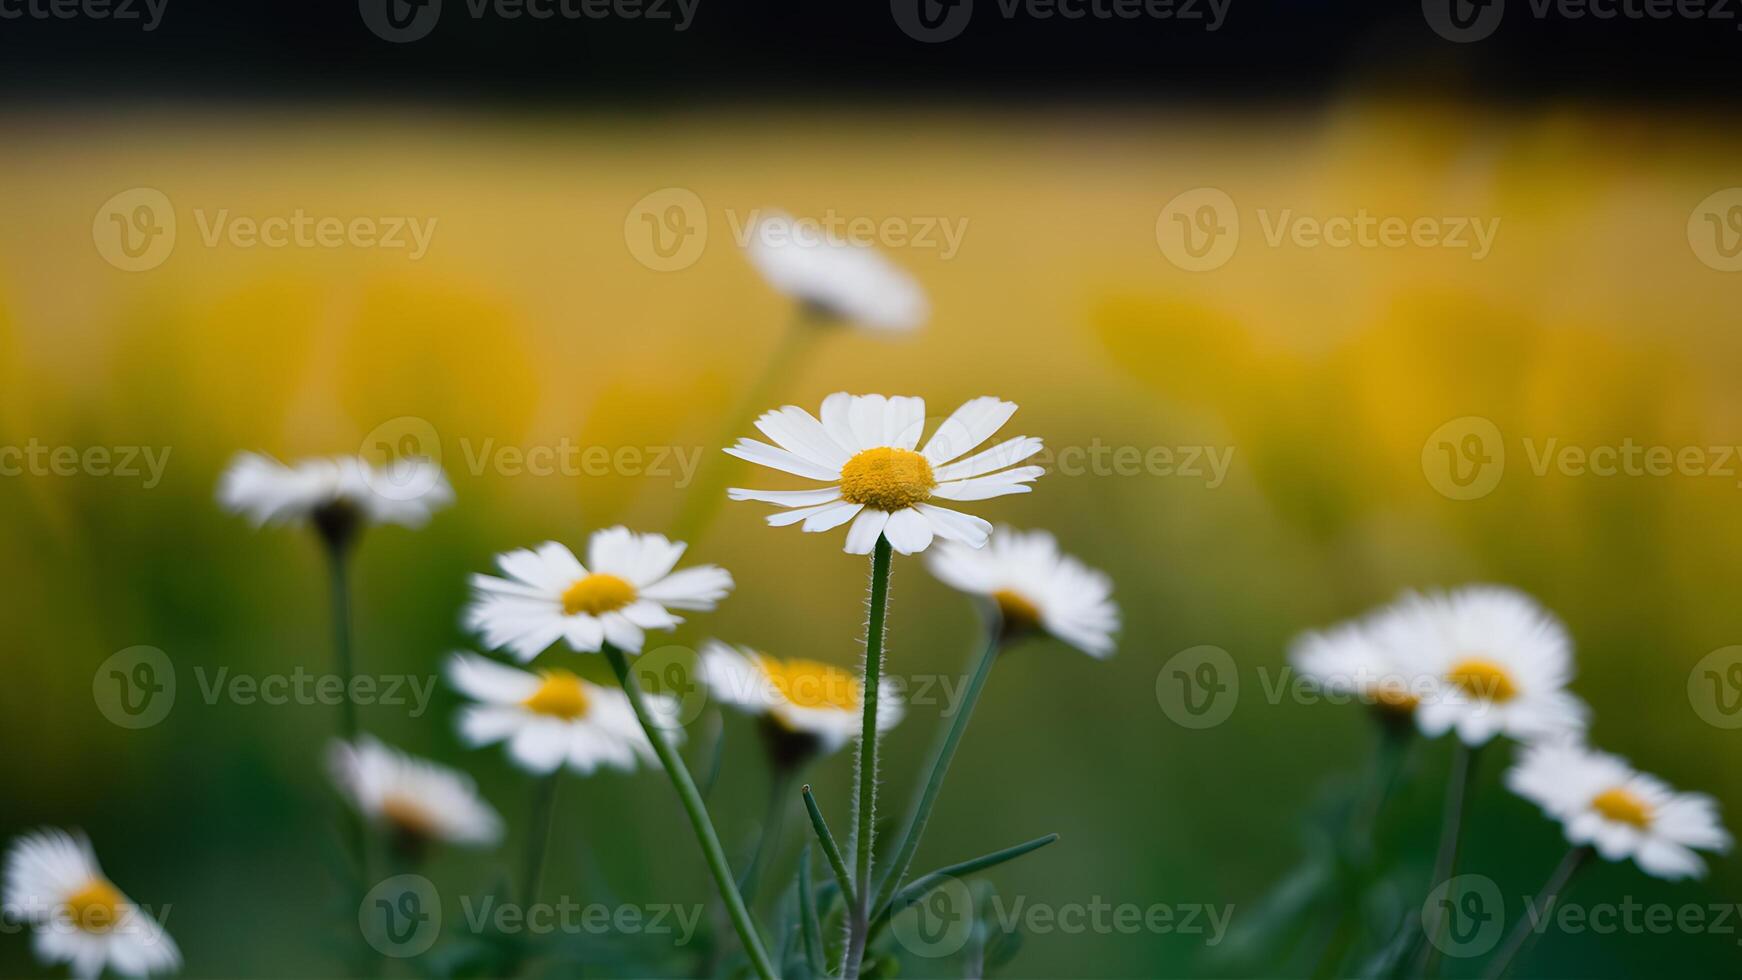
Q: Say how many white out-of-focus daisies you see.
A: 11